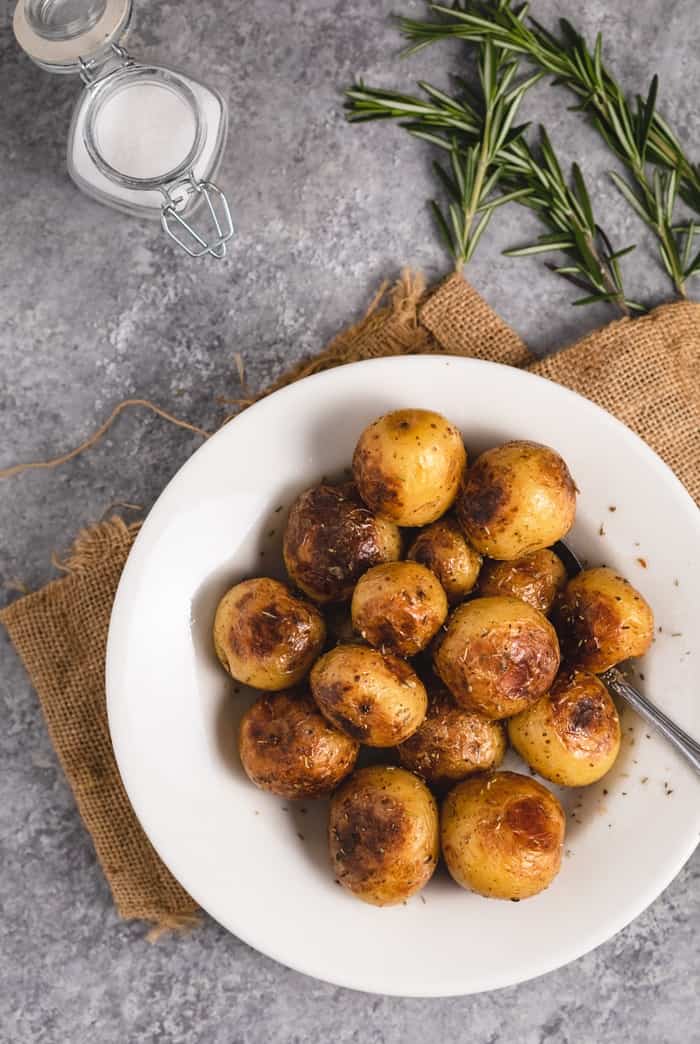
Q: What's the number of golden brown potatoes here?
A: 15